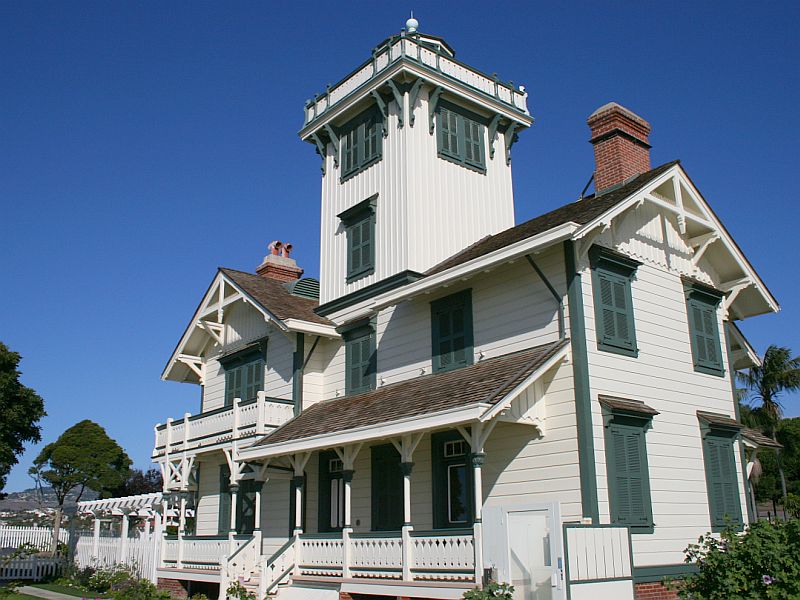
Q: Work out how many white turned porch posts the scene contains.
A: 8